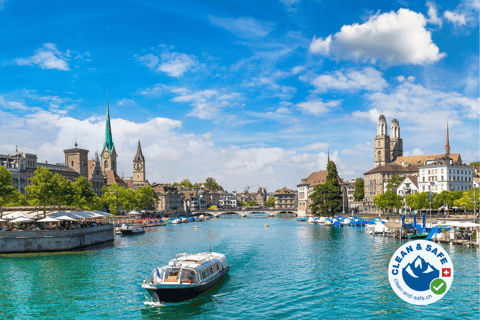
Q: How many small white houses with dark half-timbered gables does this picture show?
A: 1